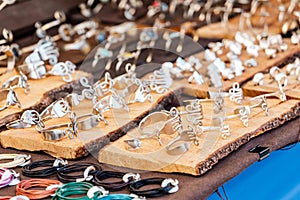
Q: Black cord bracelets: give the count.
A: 4